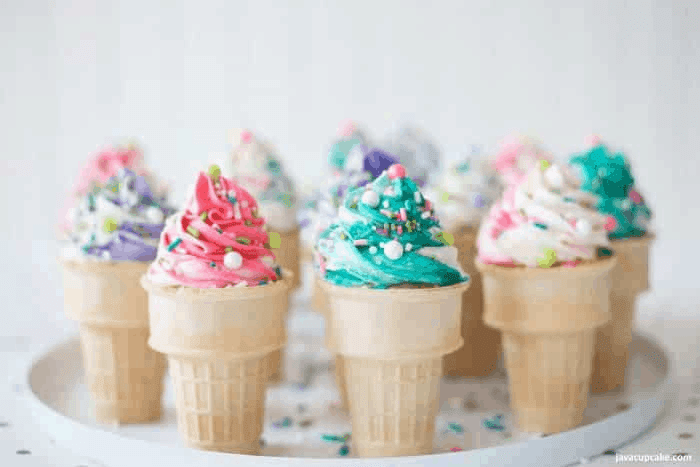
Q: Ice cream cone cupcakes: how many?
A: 12